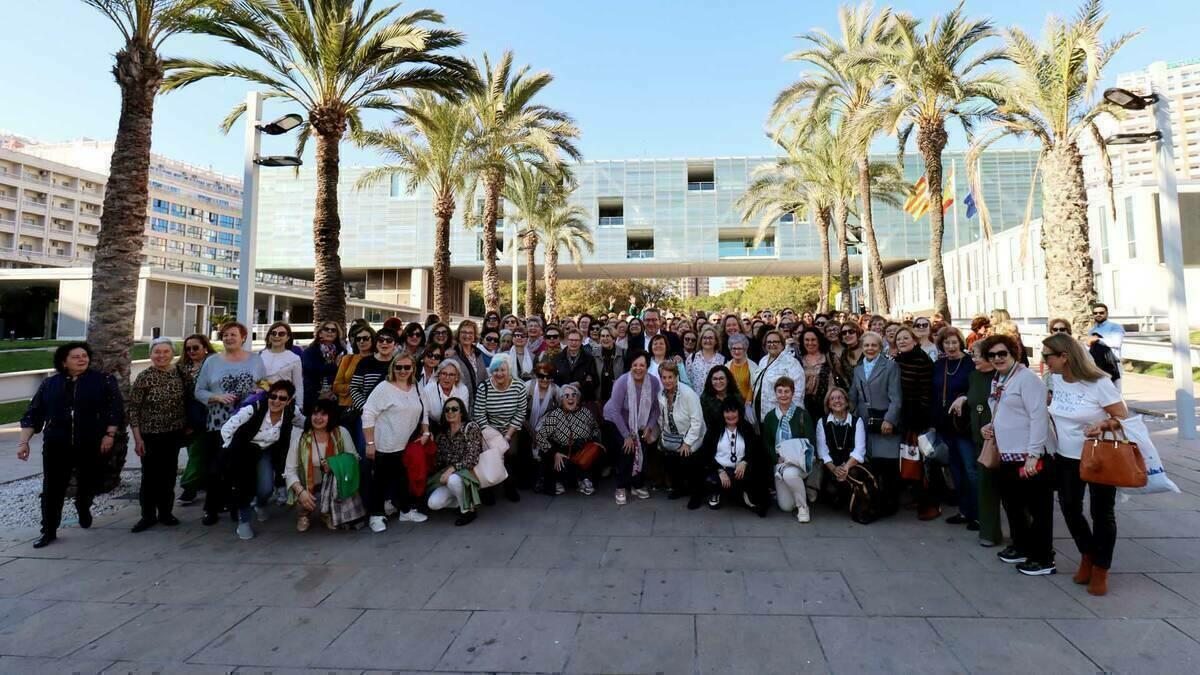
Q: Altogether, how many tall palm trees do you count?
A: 11